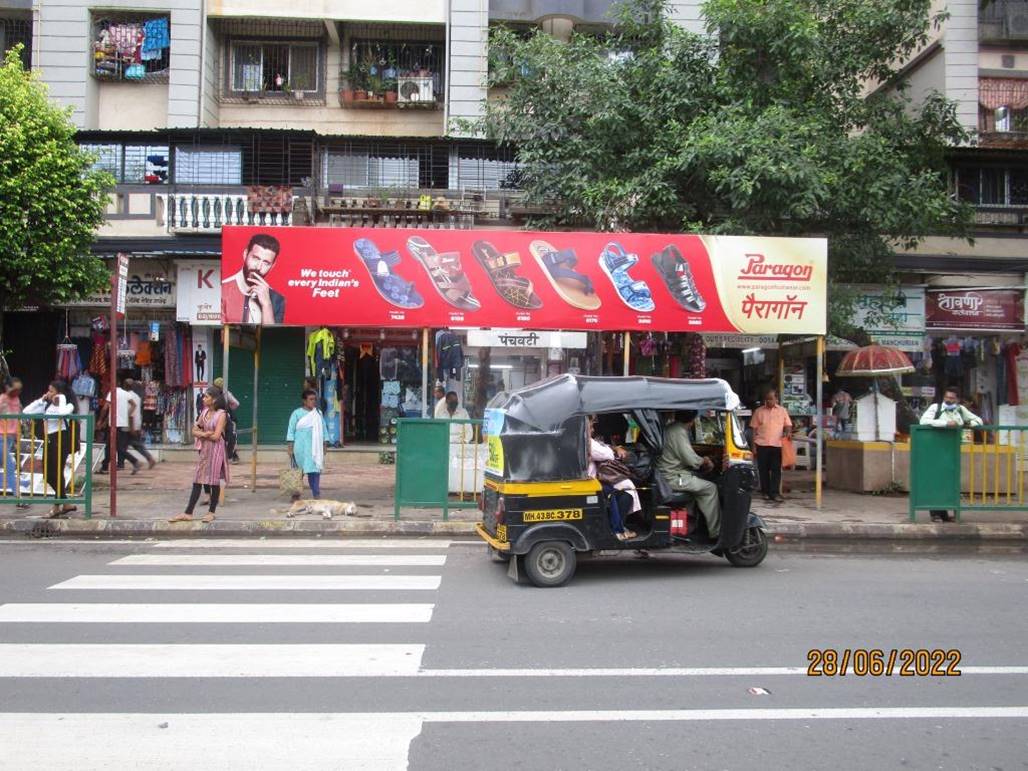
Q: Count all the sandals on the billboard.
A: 6